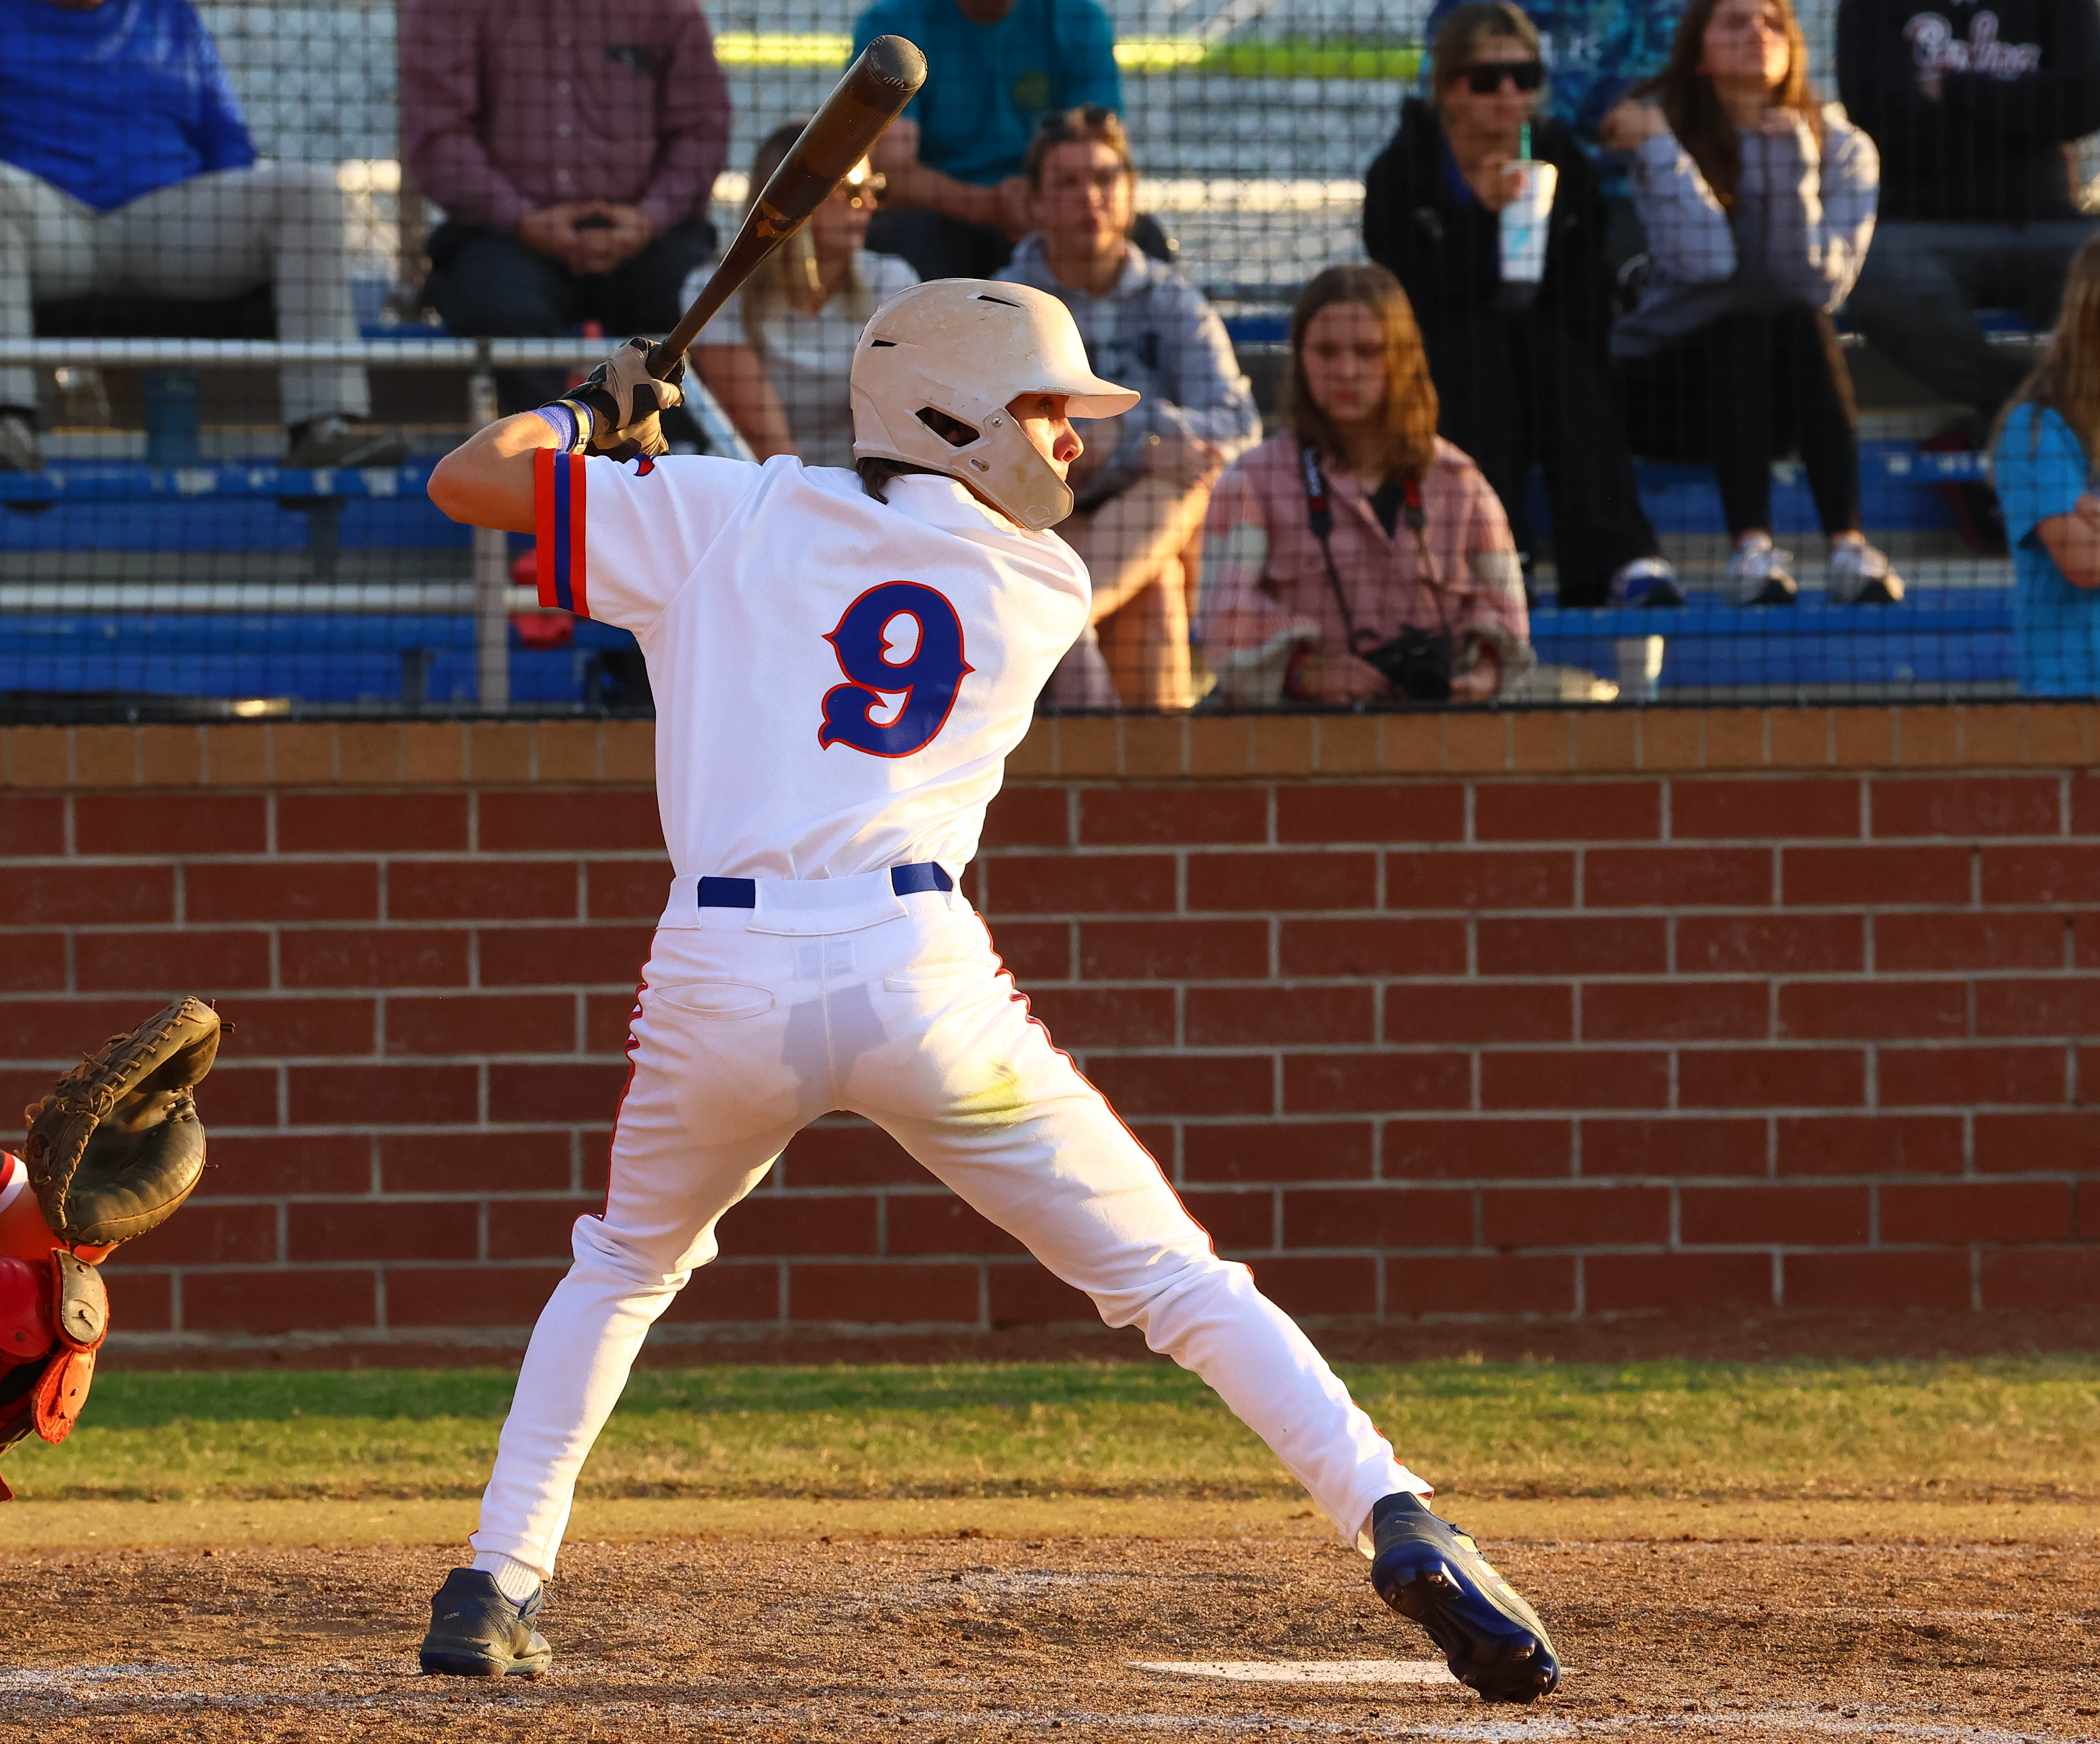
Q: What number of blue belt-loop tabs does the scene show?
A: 2